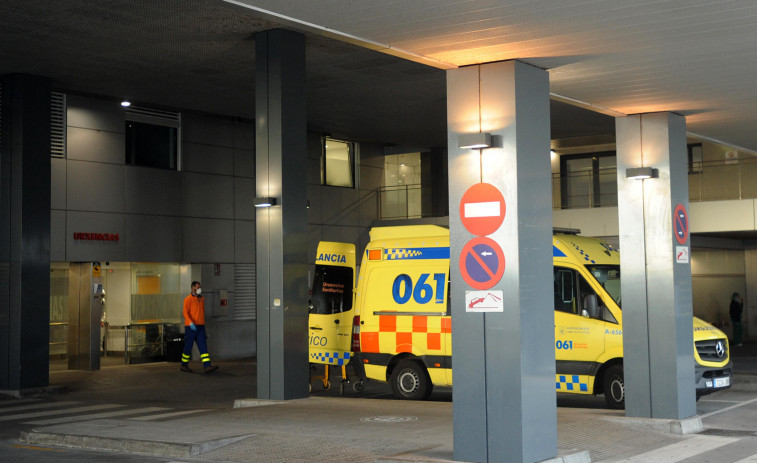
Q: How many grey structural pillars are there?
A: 4